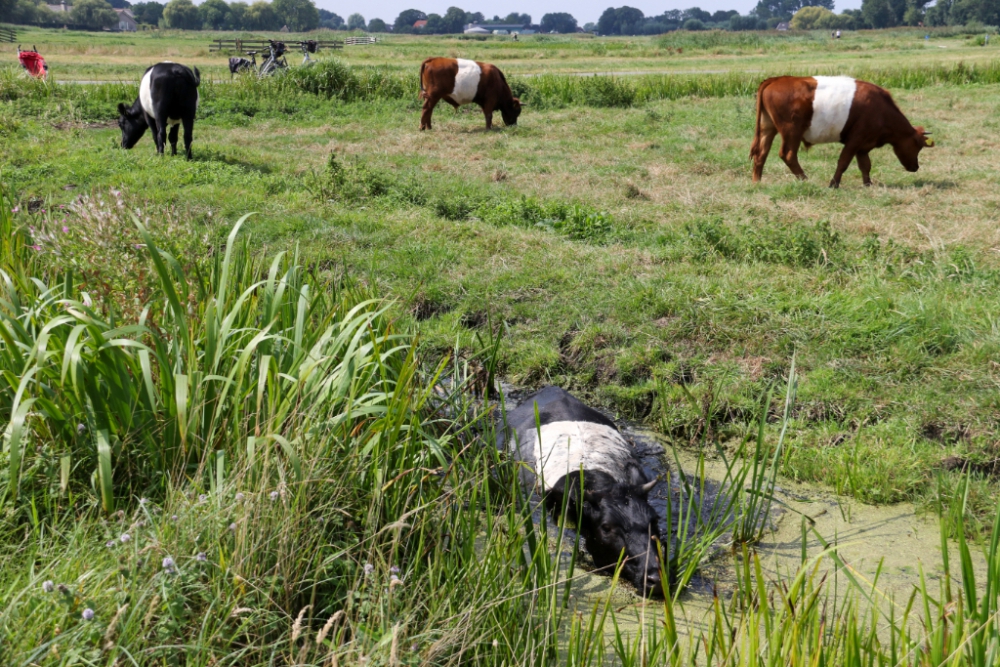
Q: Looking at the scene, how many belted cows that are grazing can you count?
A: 3